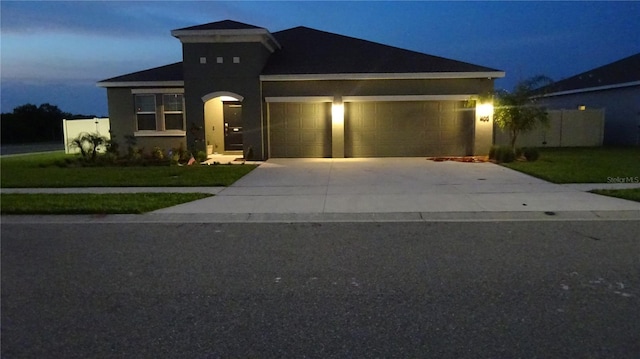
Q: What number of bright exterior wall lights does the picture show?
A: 2